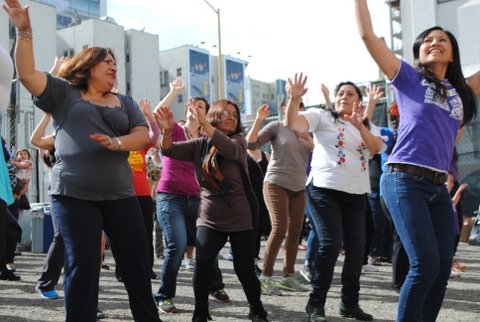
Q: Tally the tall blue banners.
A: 2